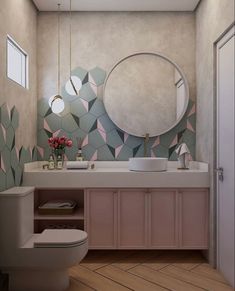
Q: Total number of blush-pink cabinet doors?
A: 4